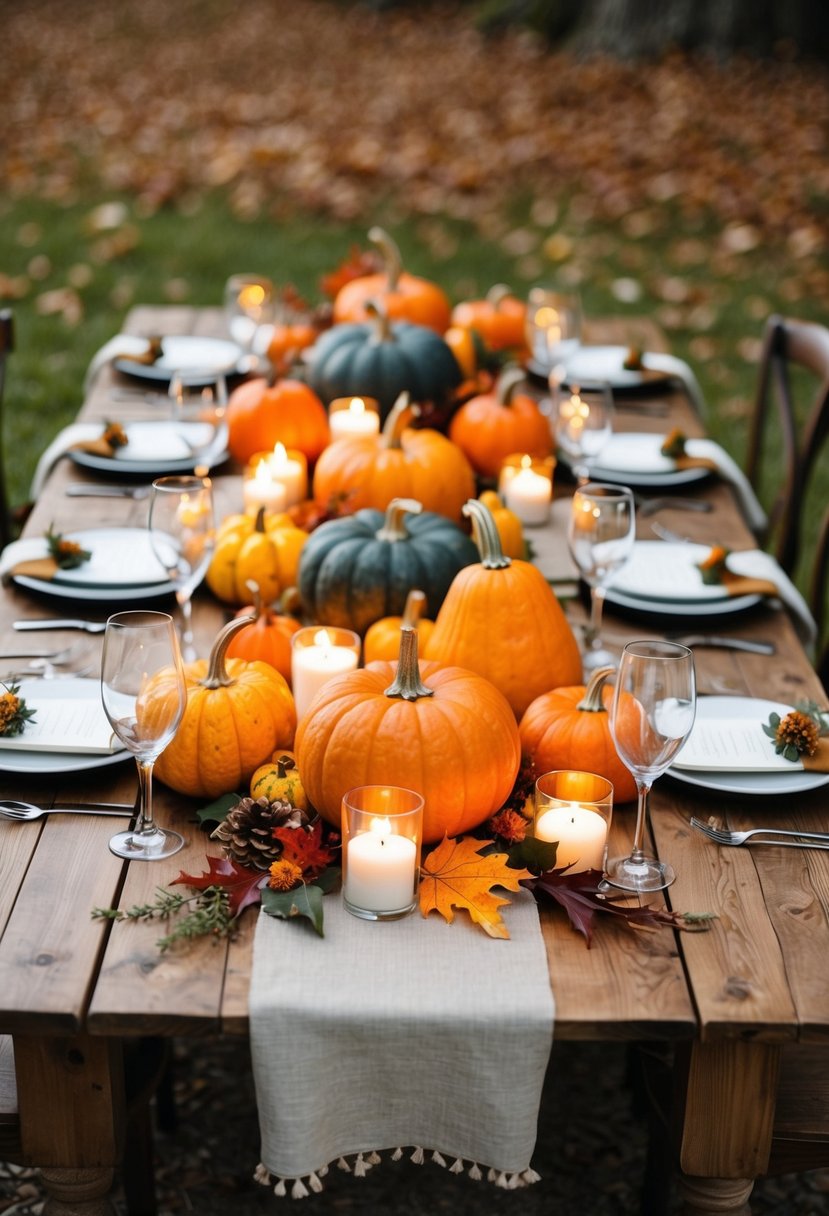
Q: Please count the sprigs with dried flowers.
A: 8